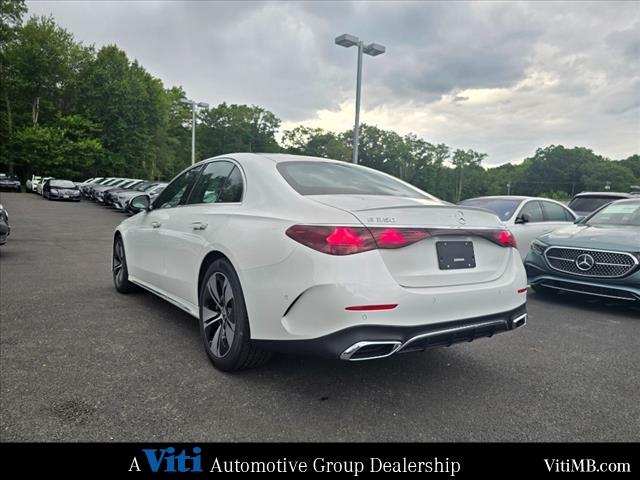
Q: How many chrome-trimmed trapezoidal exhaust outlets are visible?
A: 2